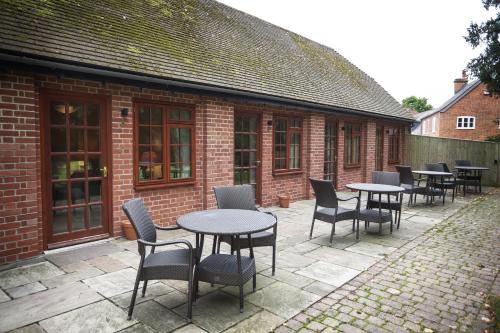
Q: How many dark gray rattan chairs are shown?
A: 8